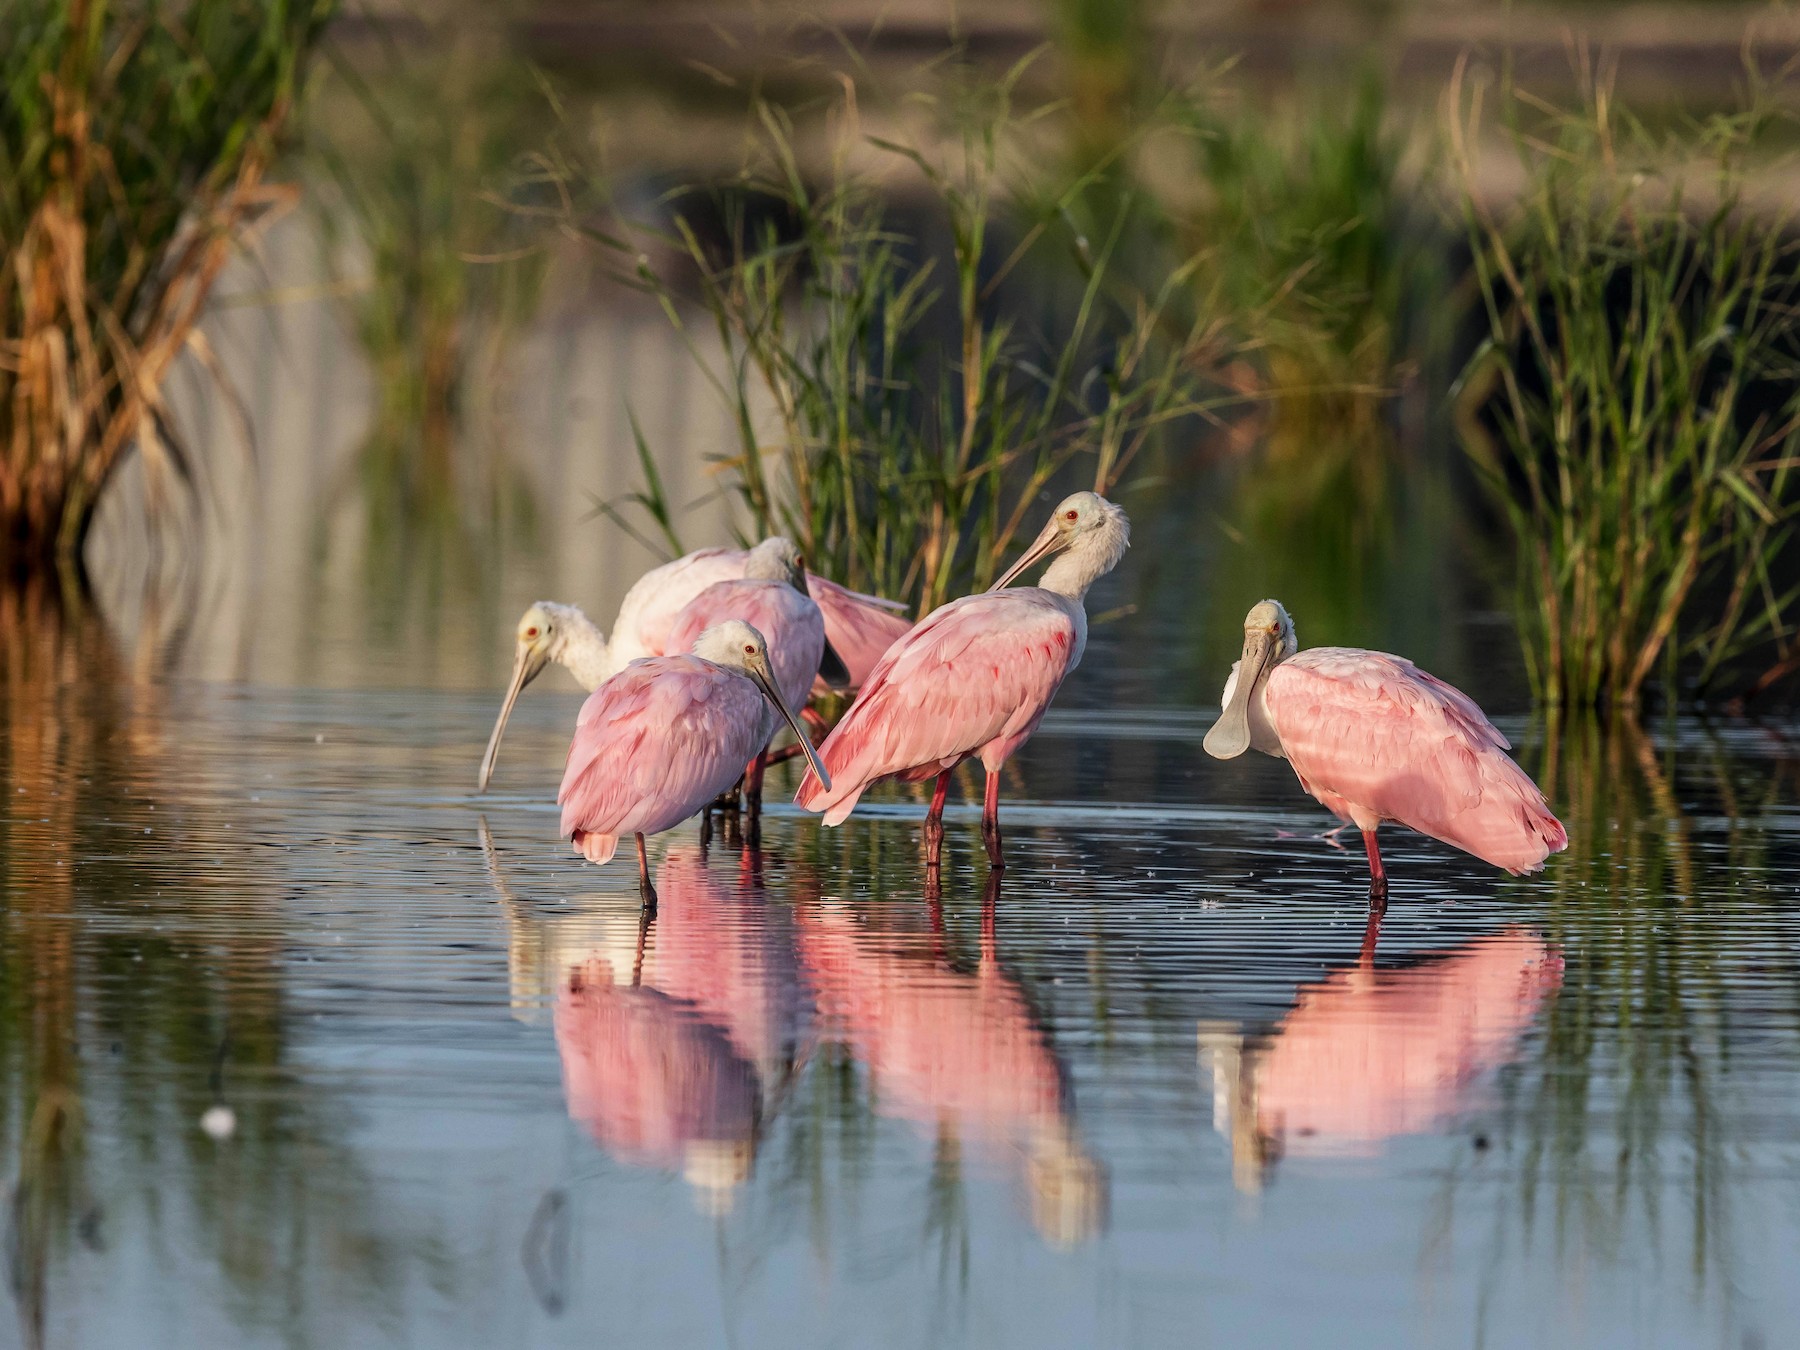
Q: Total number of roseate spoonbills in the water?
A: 5